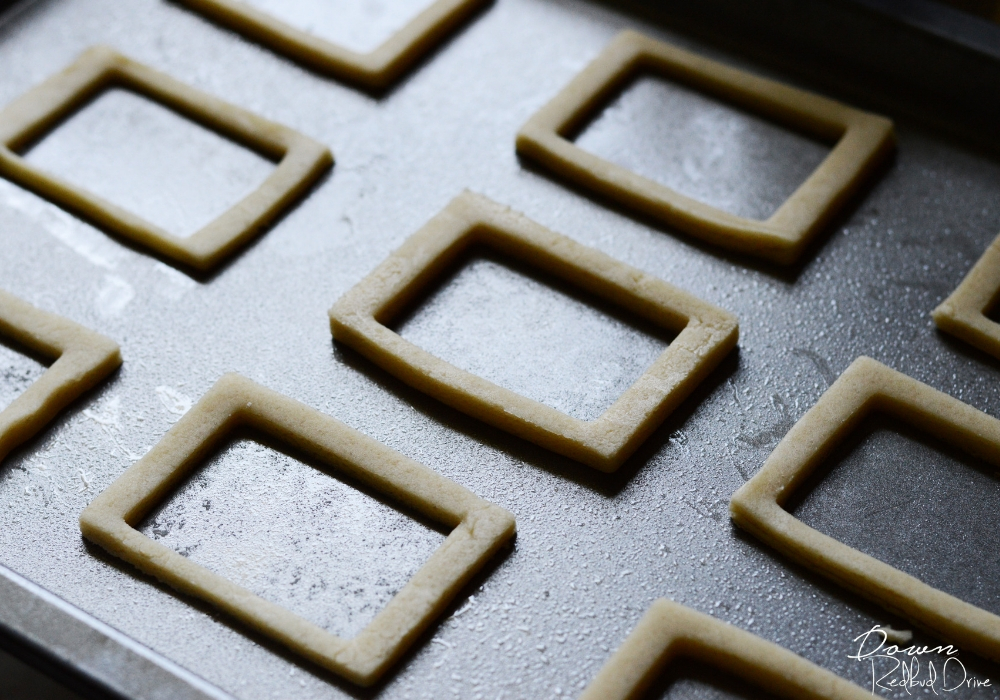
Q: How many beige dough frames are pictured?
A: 9